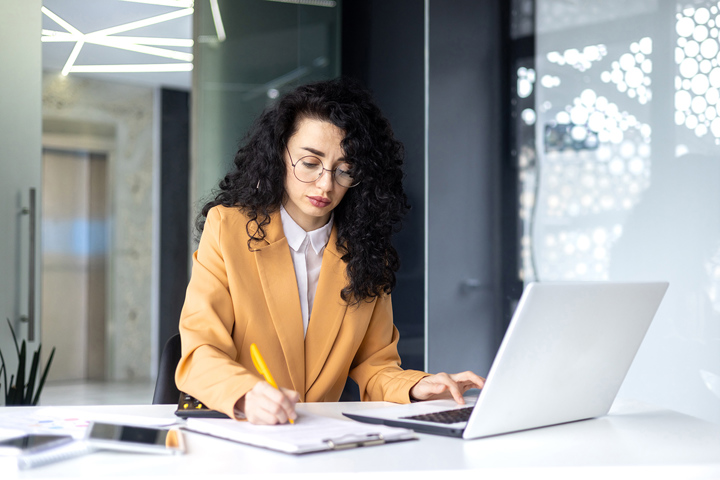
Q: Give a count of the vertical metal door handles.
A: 1